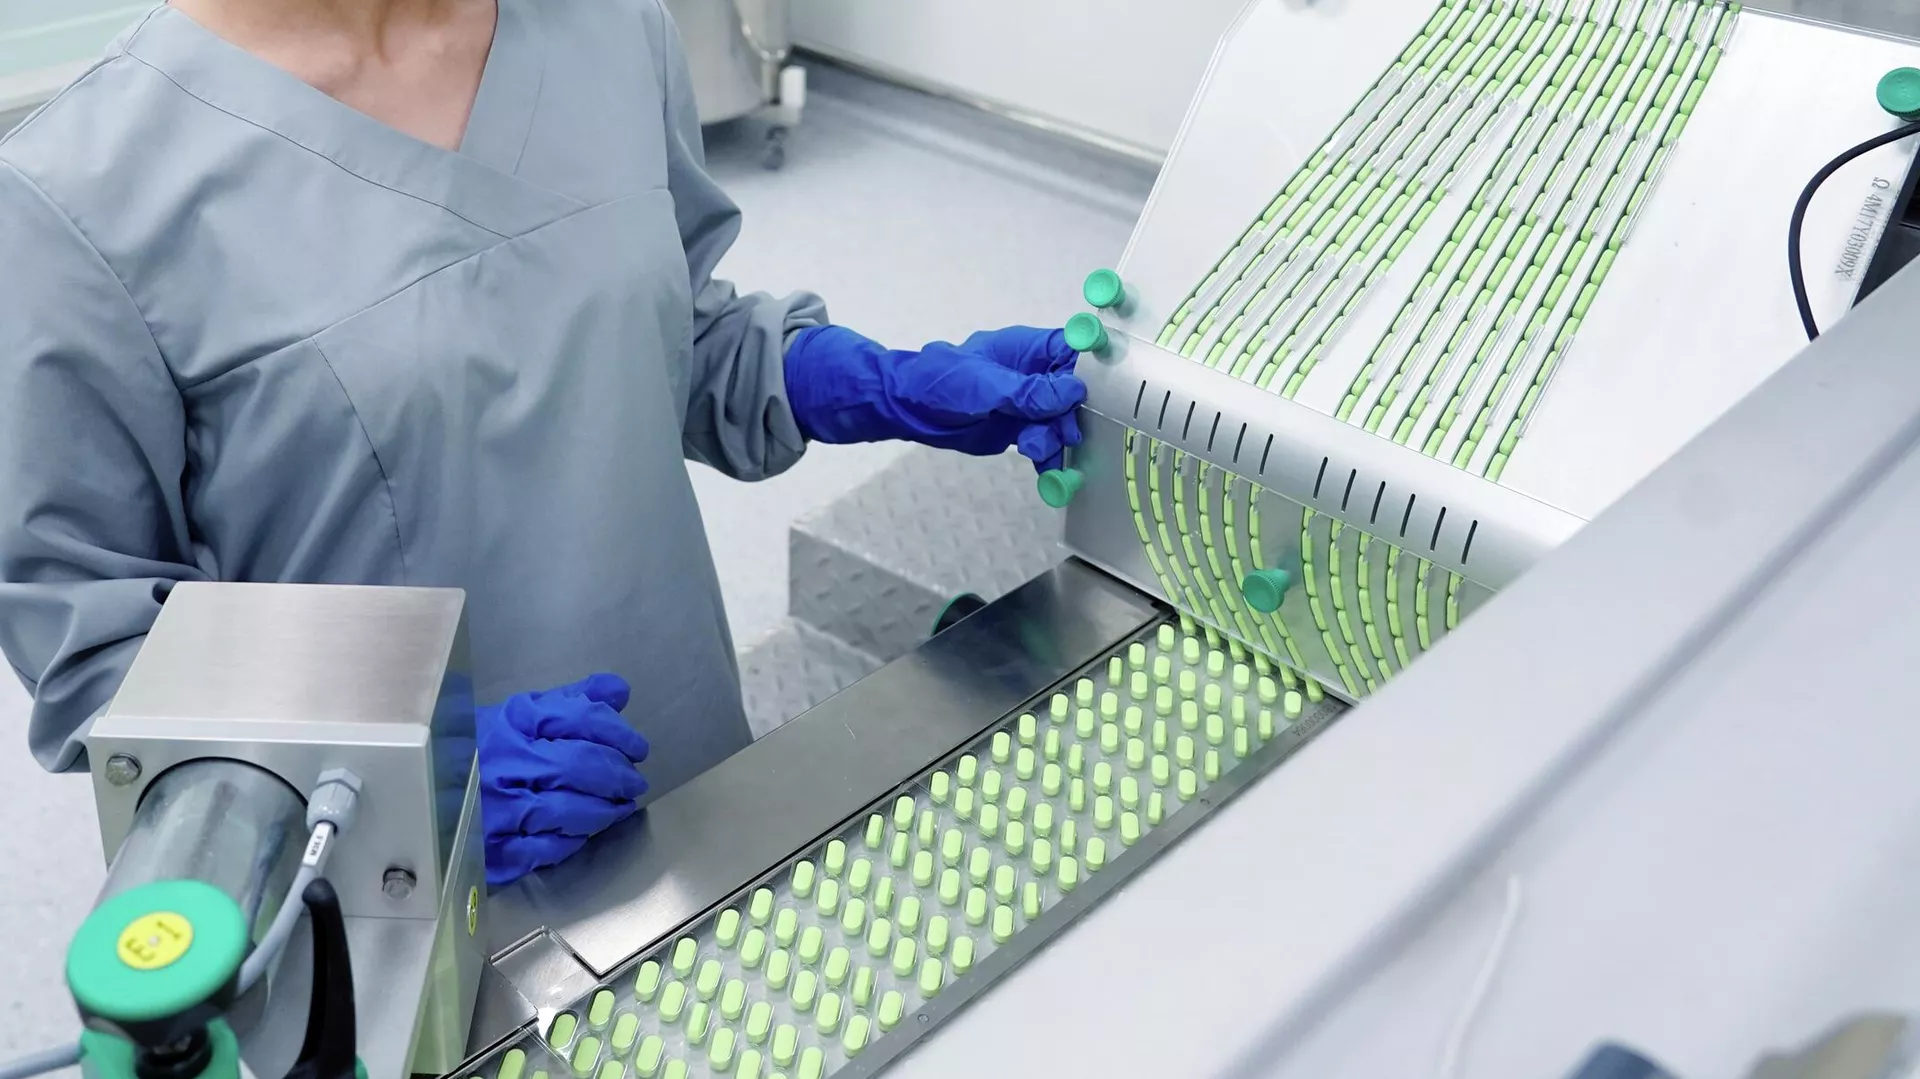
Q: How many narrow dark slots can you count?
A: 12